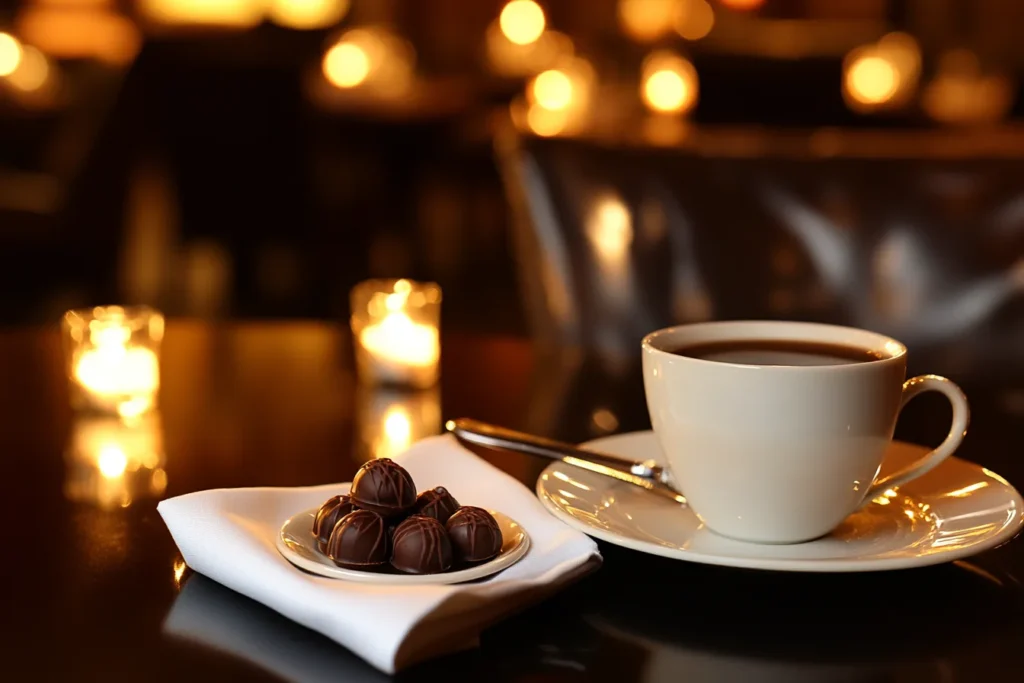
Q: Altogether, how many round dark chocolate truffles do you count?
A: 6